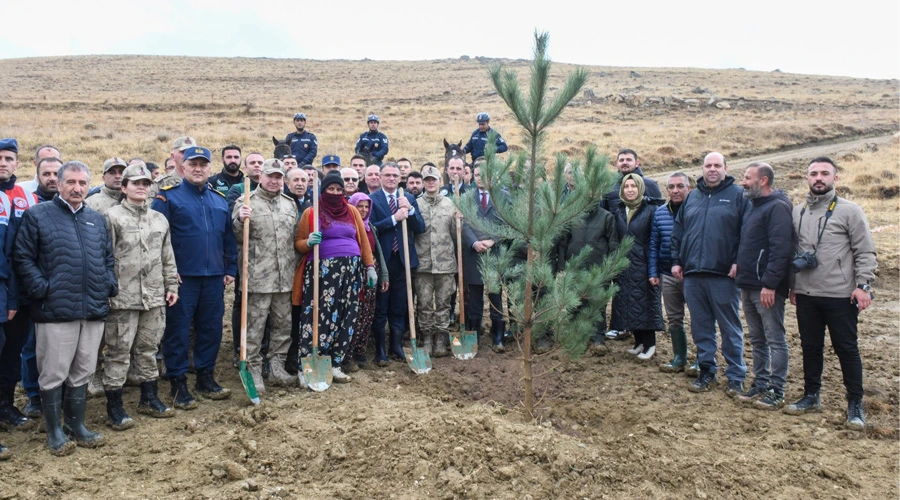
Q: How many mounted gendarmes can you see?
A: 3